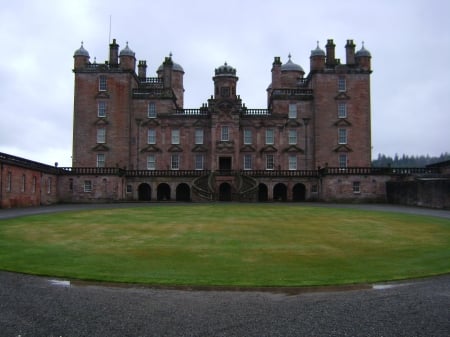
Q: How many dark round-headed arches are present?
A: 7